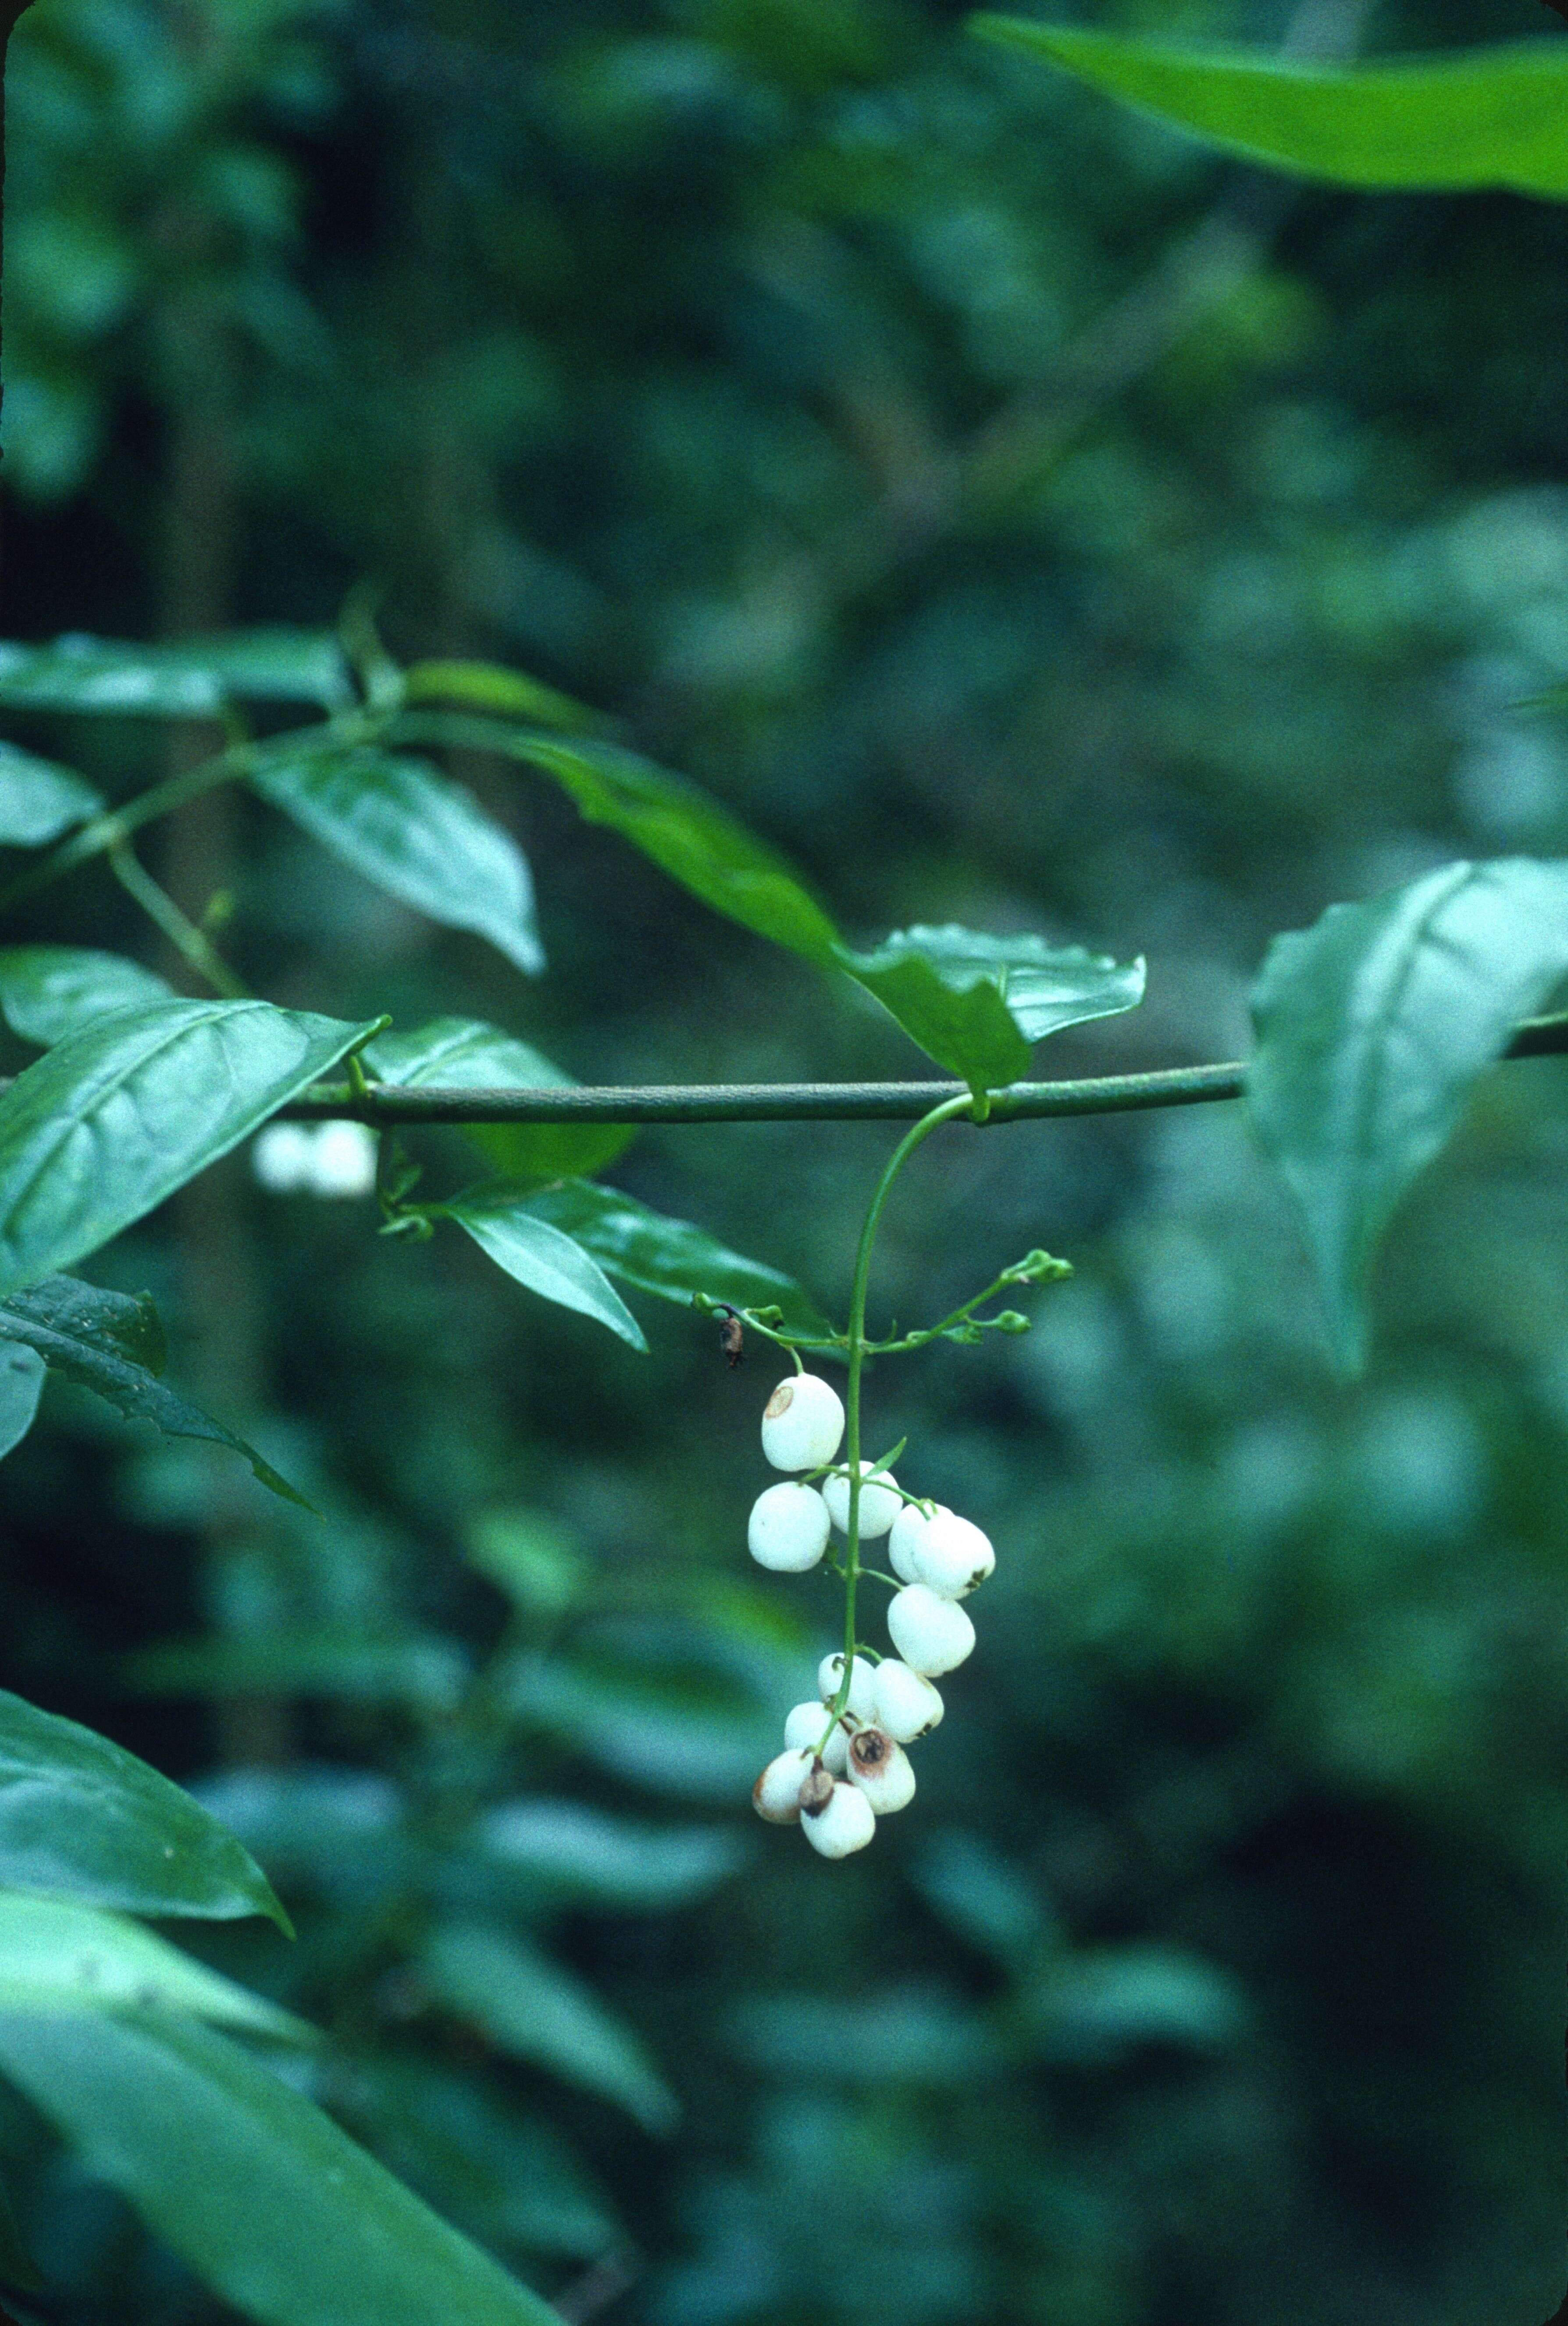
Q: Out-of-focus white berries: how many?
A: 2